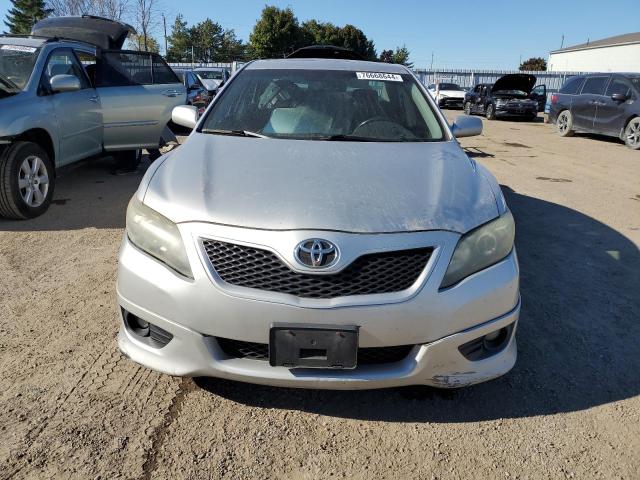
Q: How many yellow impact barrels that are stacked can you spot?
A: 0